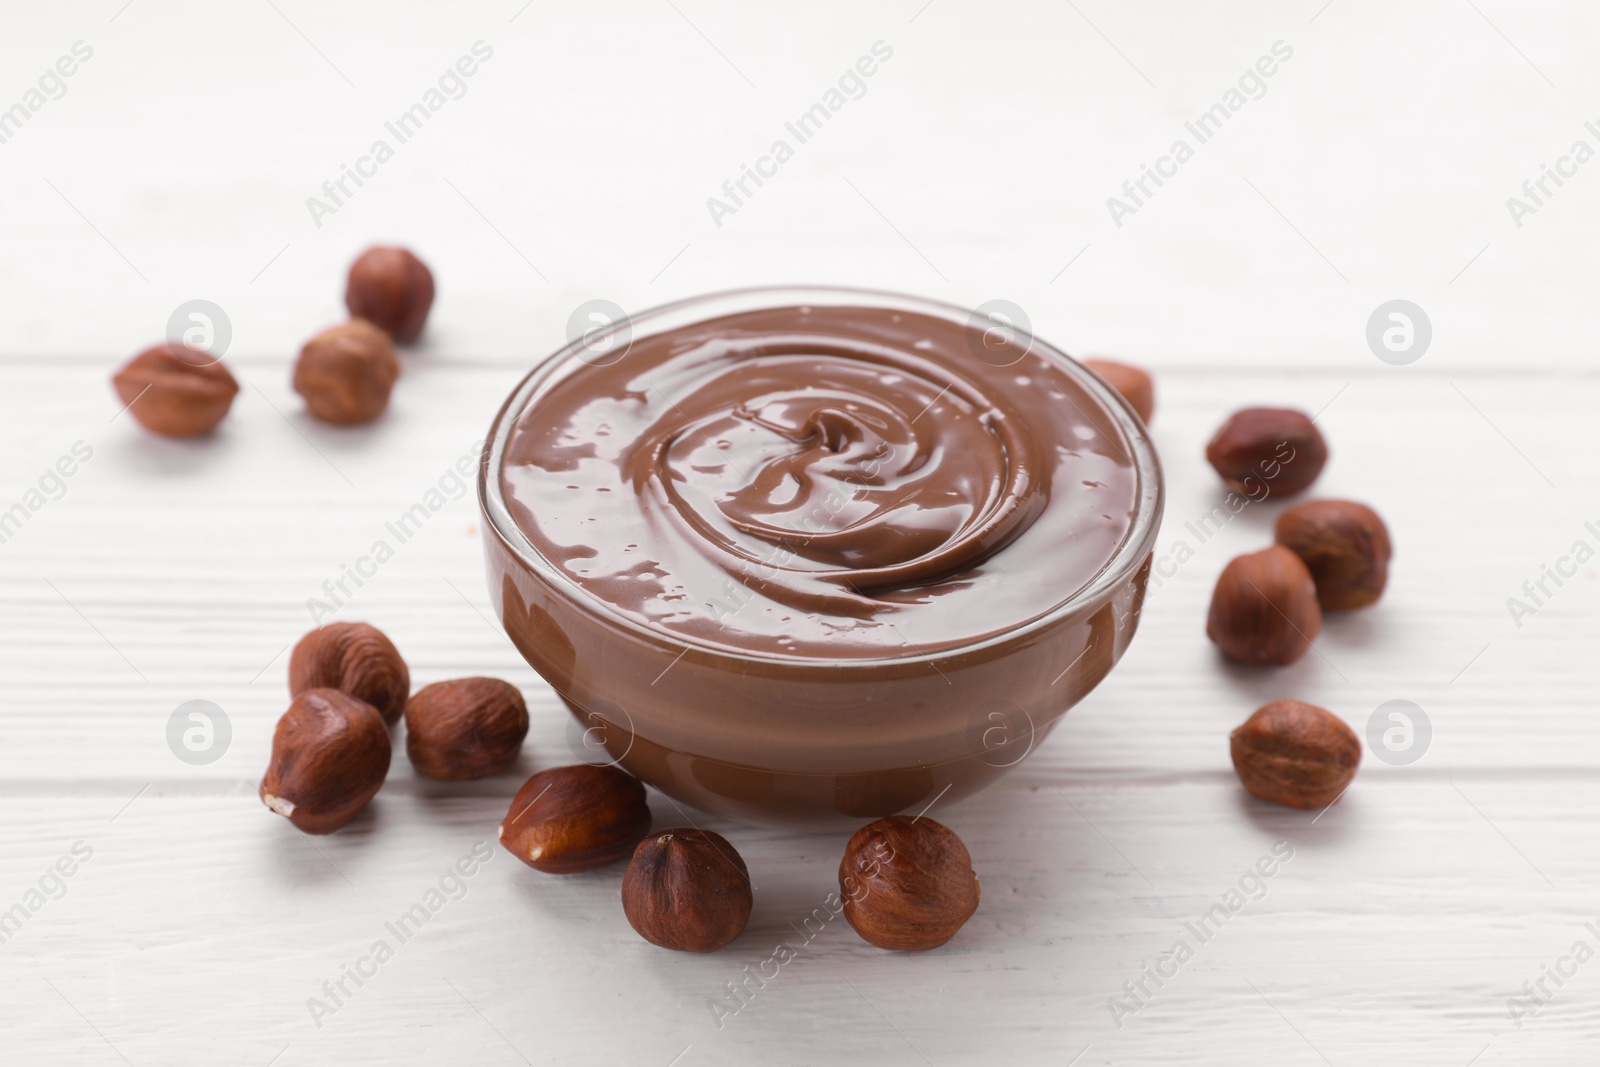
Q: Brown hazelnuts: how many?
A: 14